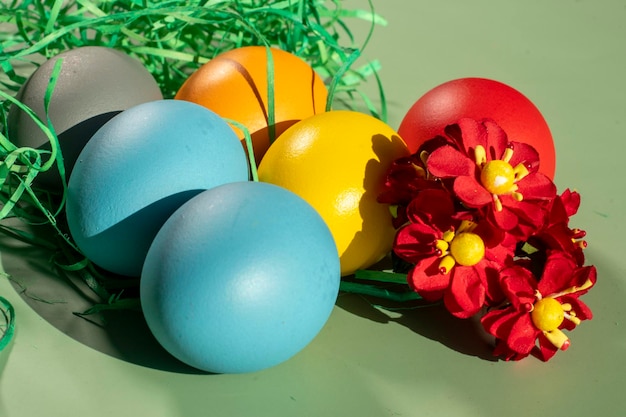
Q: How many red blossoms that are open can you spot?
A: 3